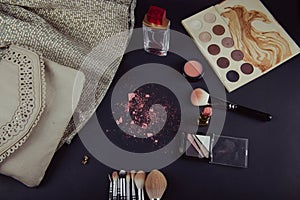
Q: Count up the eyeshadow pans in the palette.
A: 10